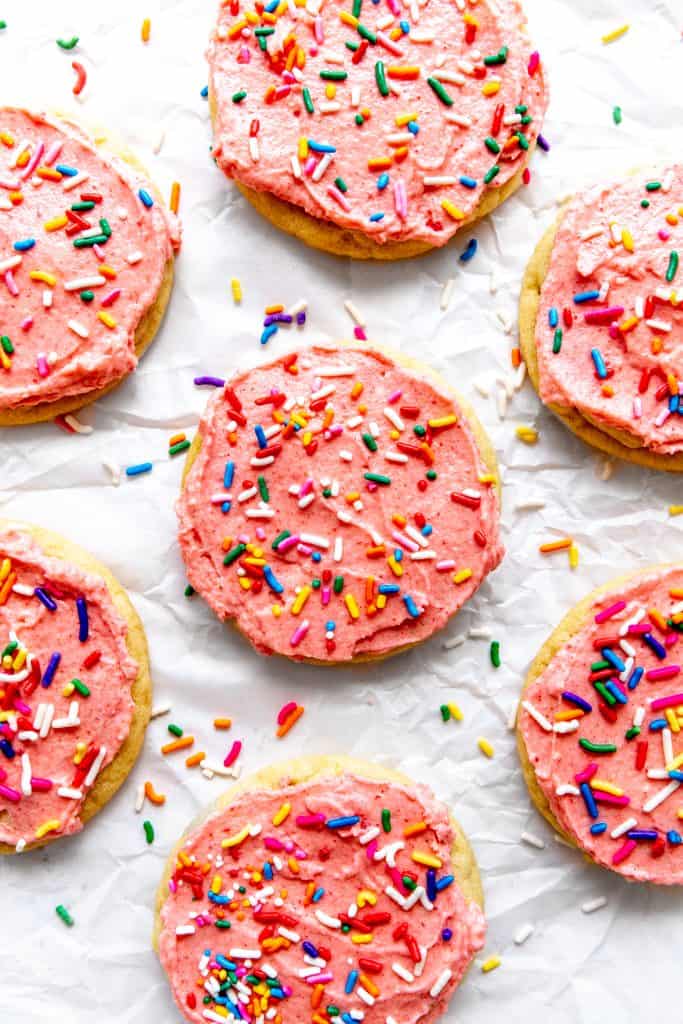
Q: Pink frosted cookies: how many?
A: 7